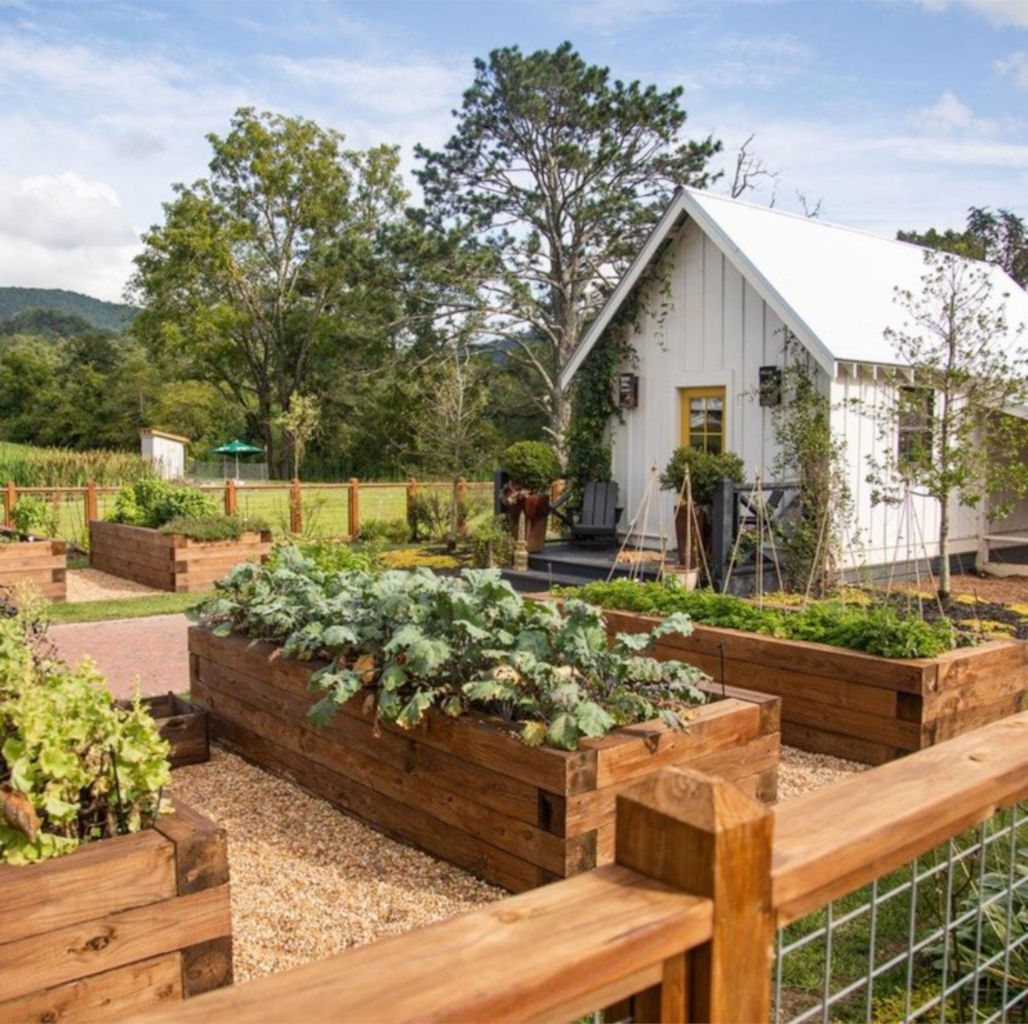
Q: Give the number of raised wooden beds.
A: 5